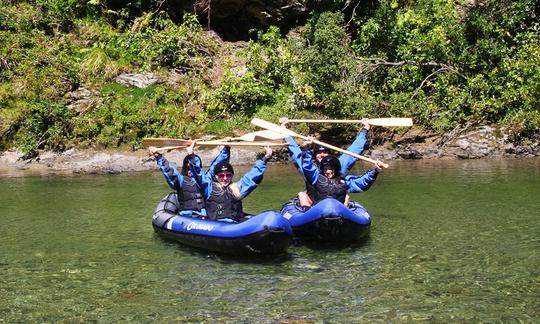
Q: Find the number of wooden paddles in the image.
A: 4